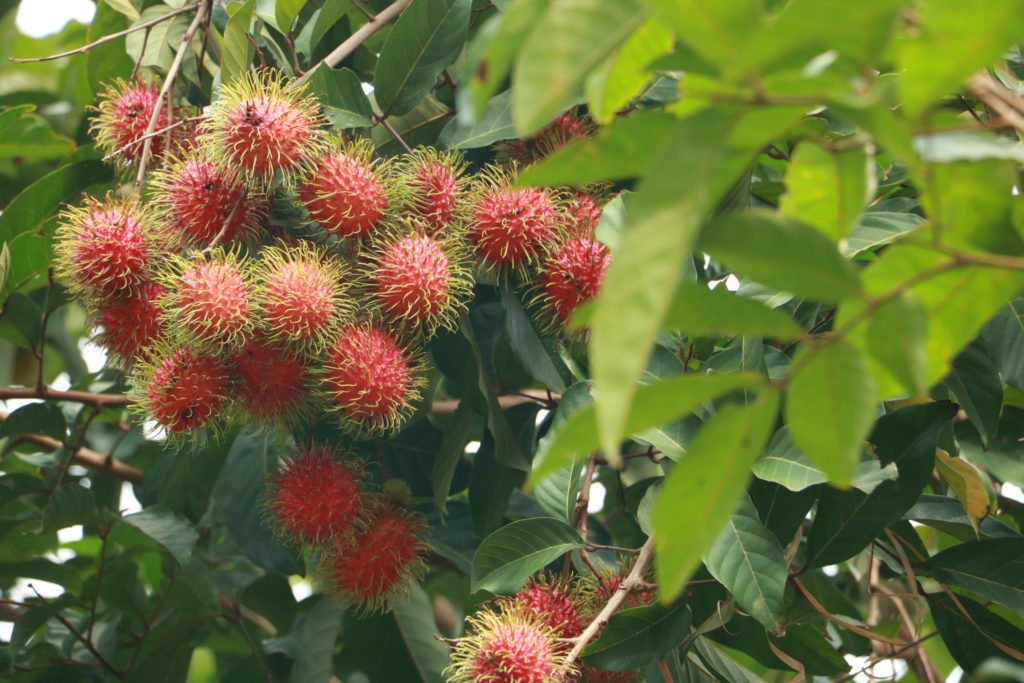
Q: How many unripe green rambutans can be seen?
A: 1